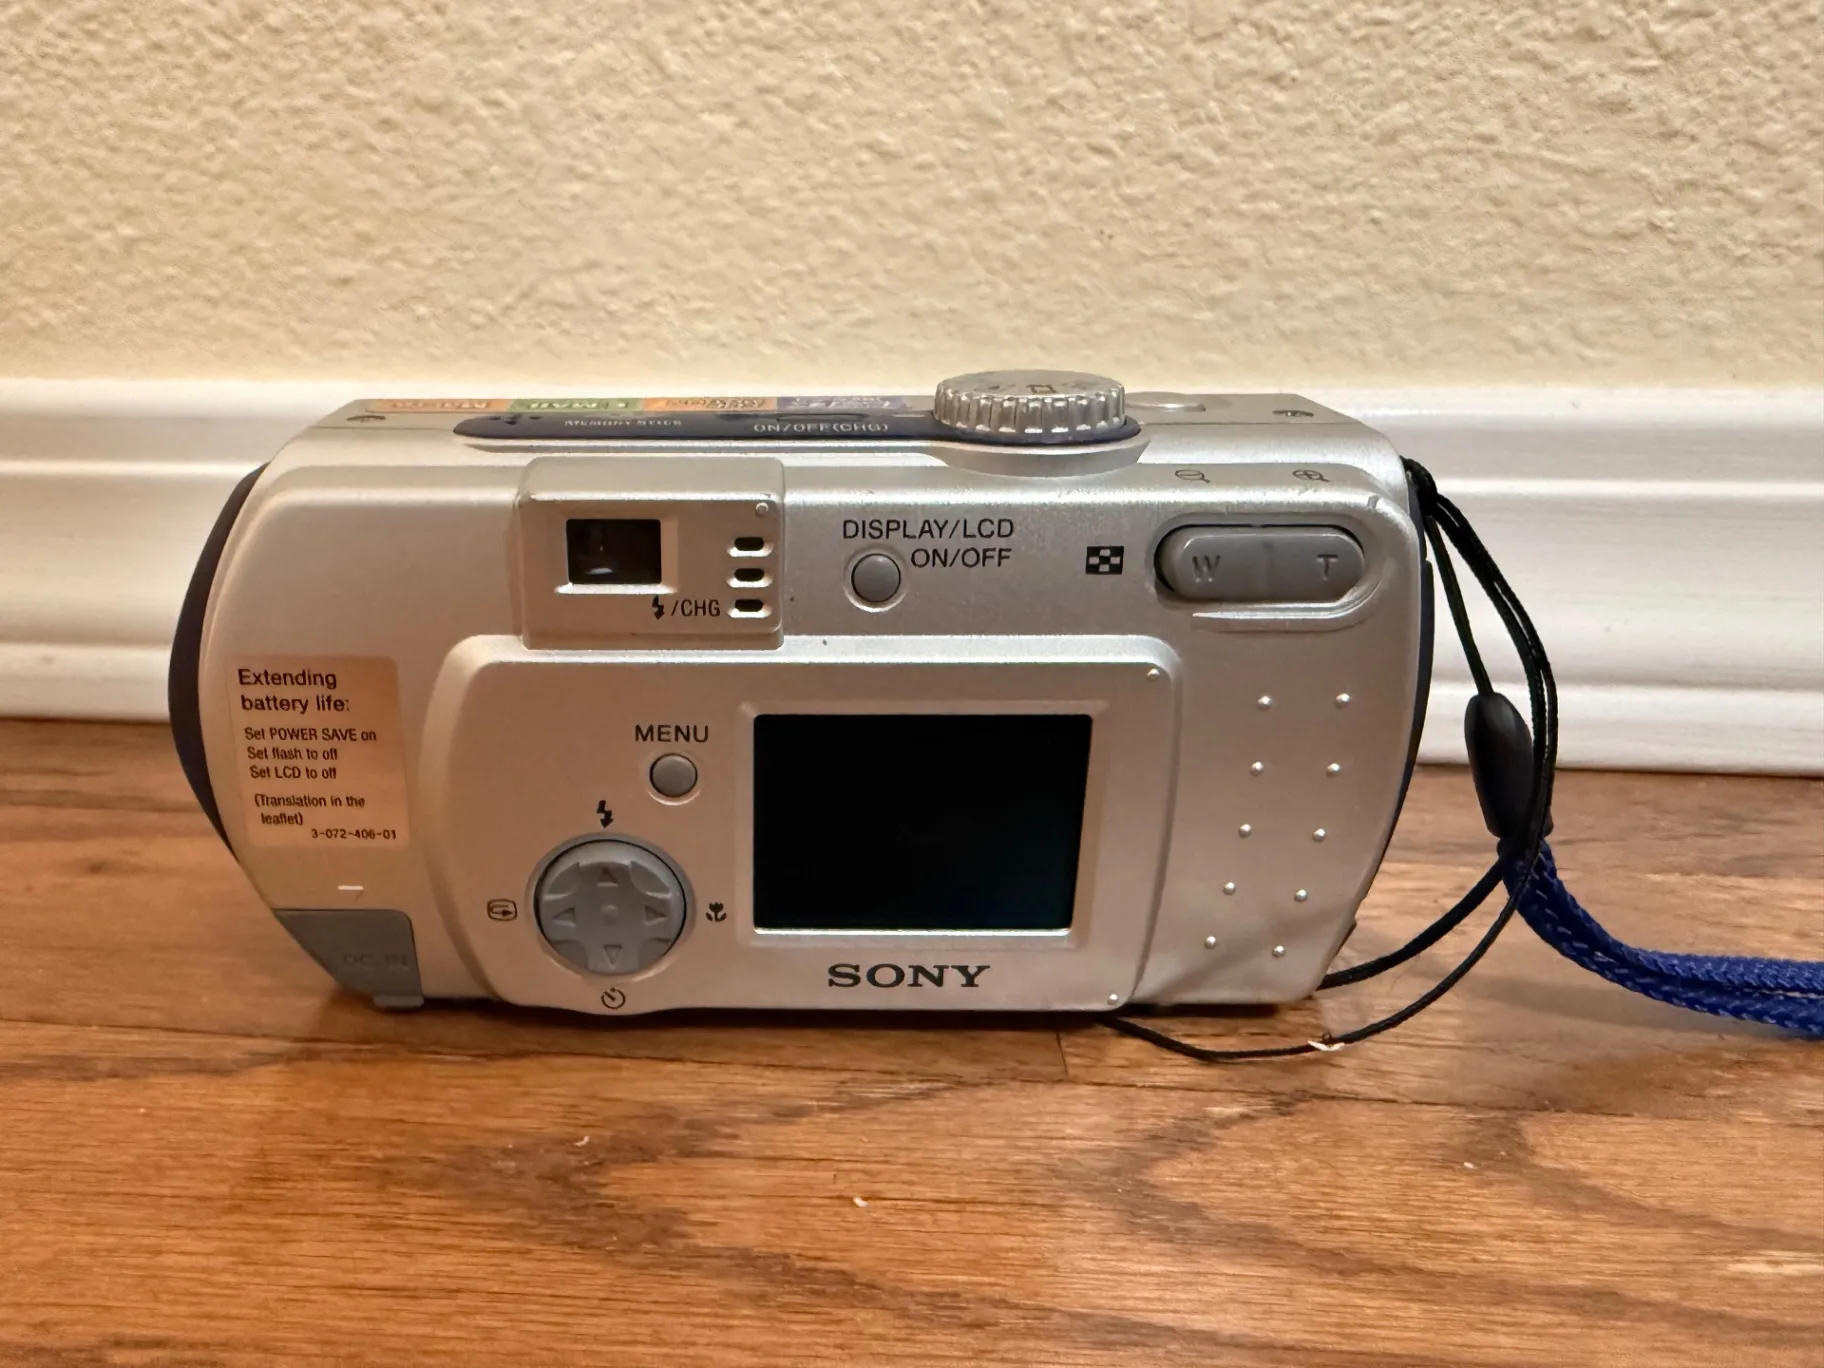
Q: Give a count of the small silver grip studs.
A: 10